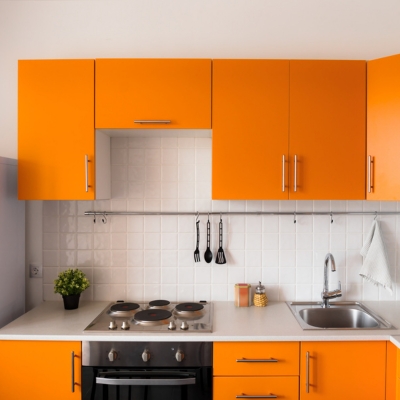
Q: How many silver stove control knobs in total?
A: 7